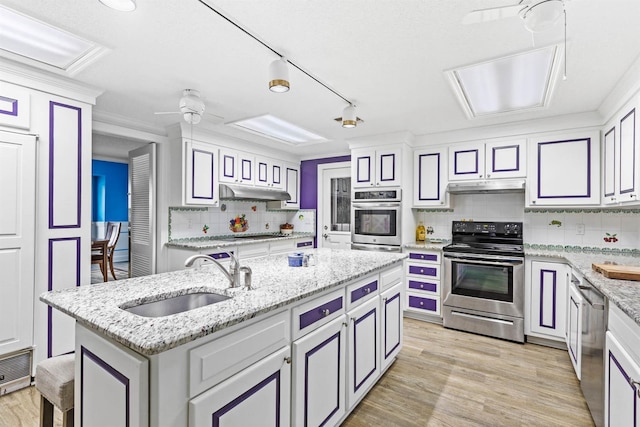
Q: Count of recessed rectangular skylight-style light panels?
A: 3